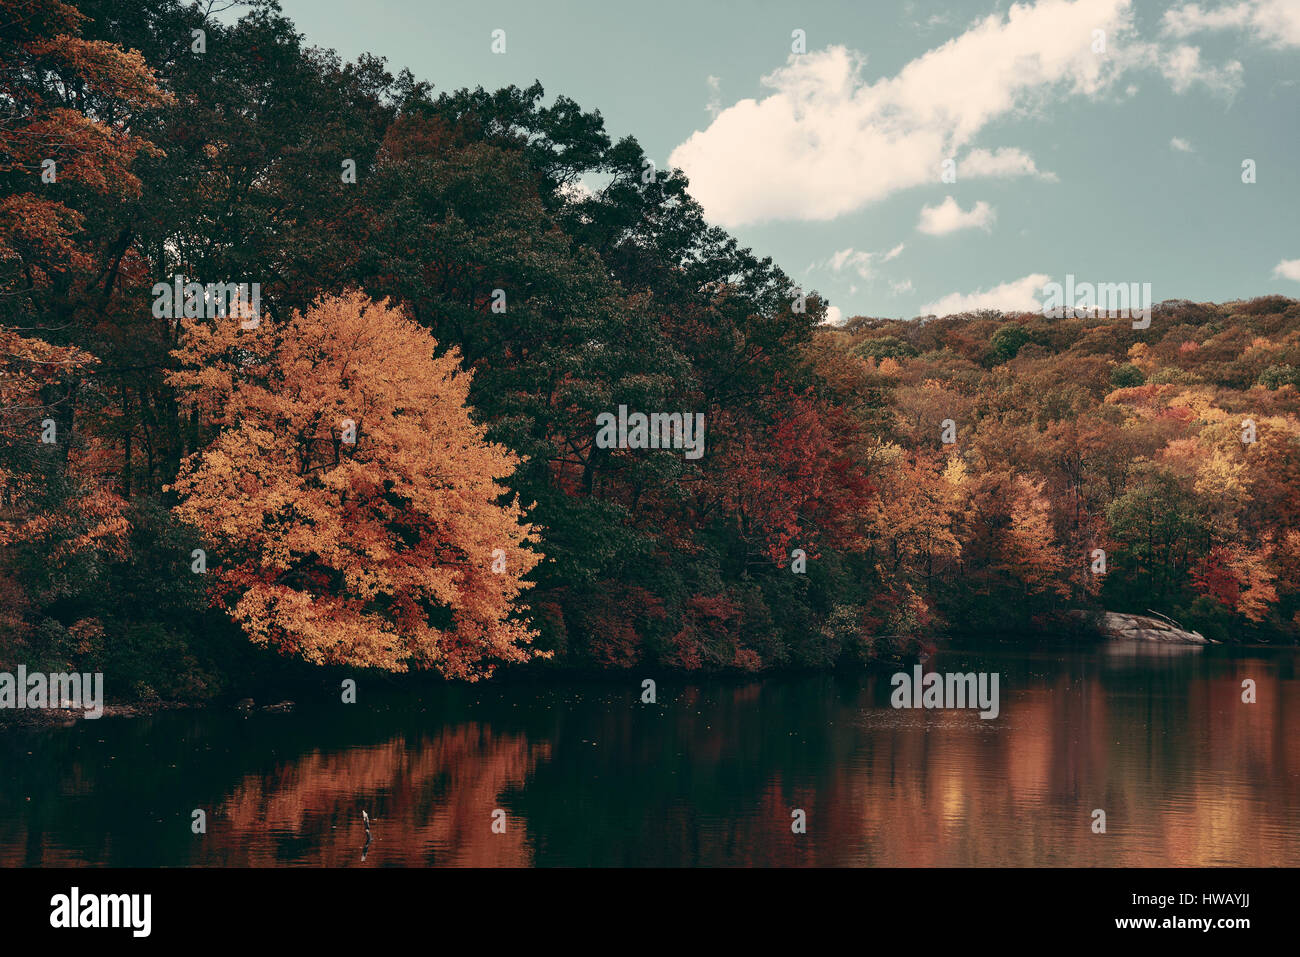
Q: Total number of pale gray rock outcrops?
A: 1